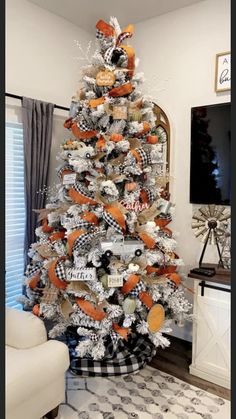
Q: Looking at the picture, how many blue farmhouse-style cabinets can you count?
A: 0